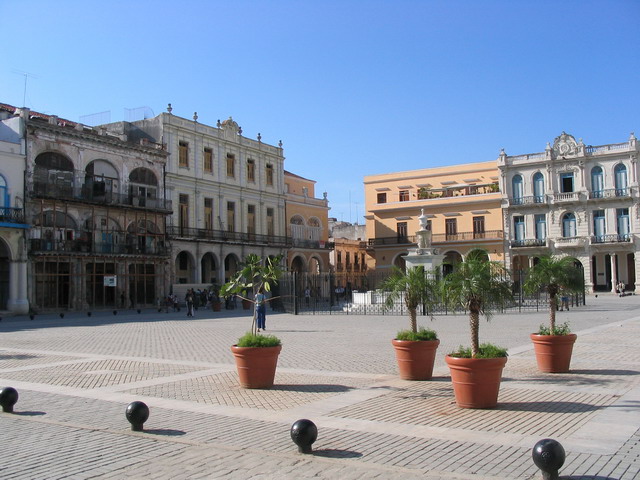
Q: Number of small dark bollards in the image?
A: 4